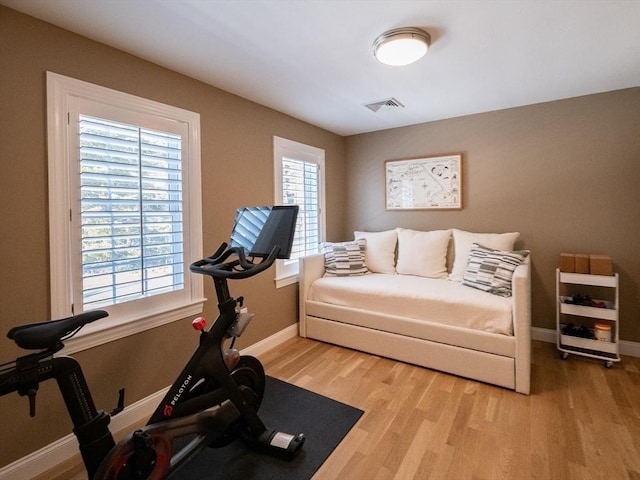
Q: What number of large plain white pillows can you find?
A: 3